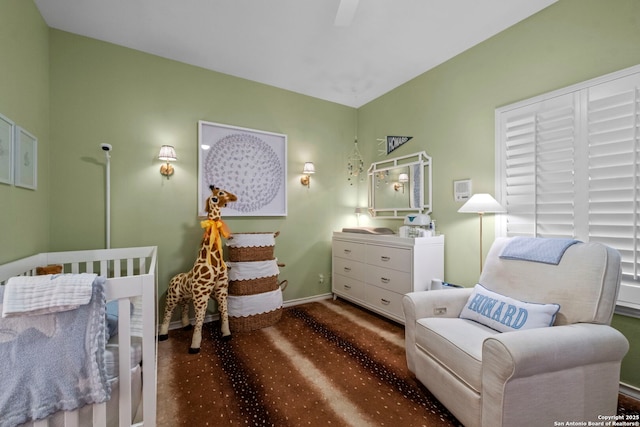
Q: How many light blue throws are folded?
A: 1